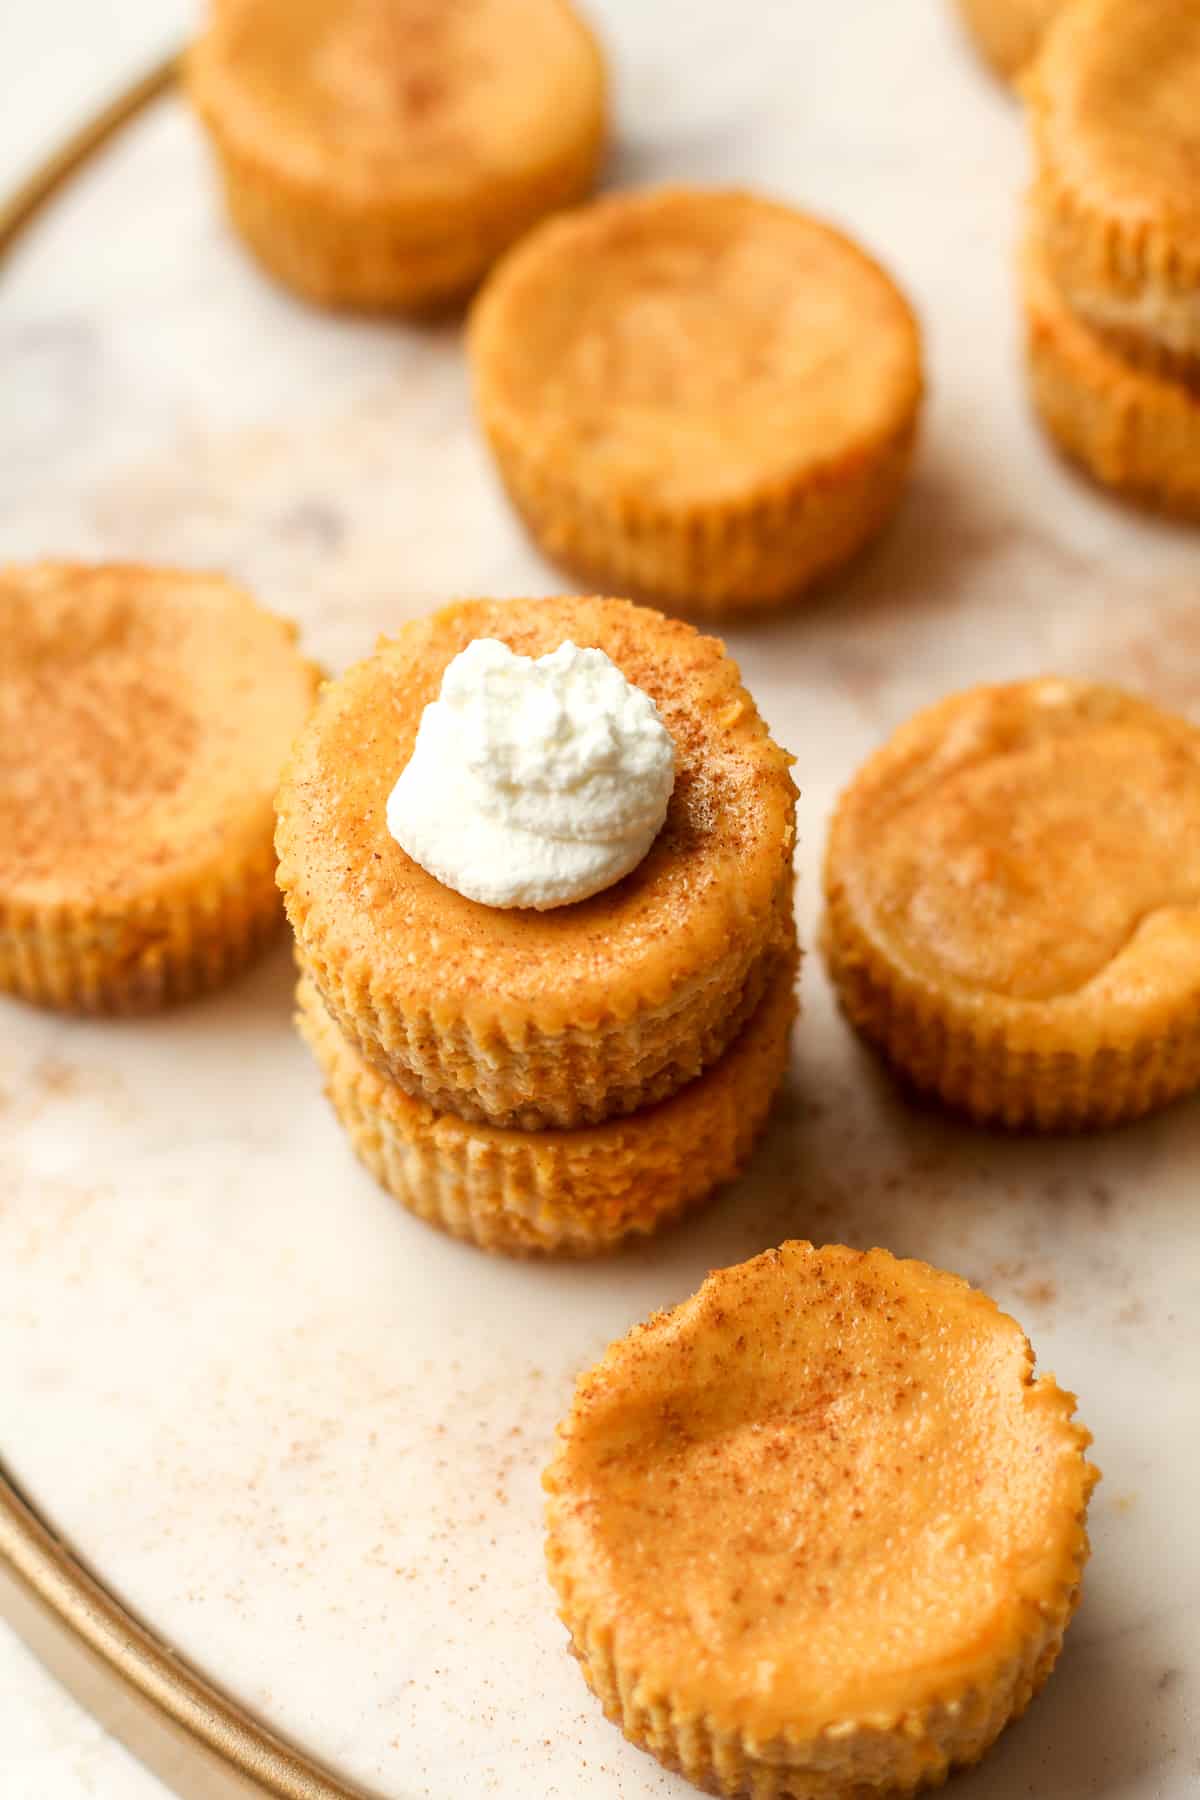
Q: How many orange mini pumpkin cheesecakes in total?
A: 10